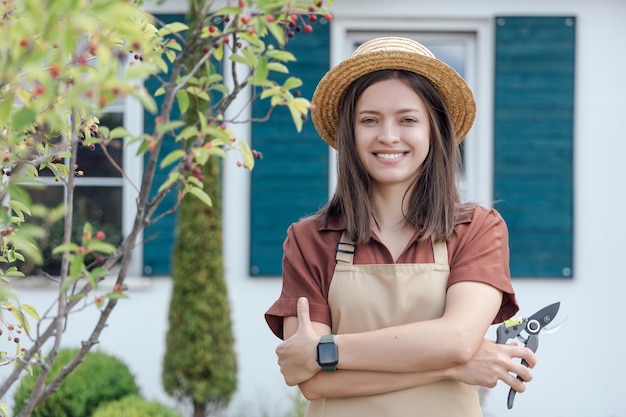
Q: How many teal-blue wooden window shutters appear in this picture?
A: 3